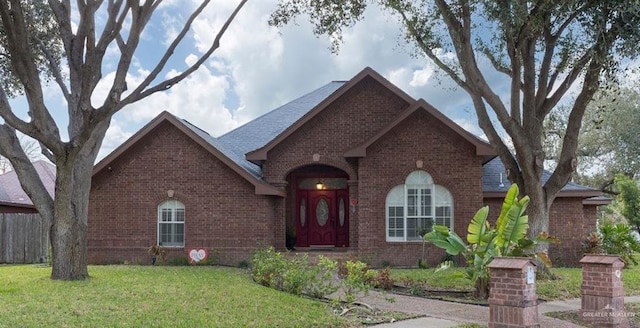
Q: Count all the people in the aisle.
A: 0